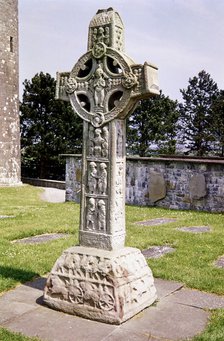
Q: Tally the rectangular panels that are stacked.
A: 3